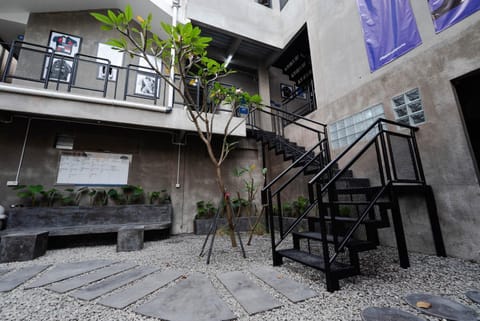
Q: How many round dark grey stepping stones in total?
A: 3